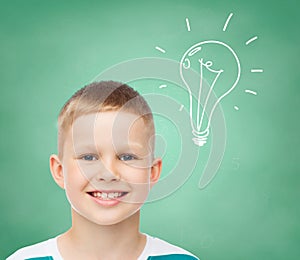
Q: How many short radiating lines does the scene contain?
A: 9